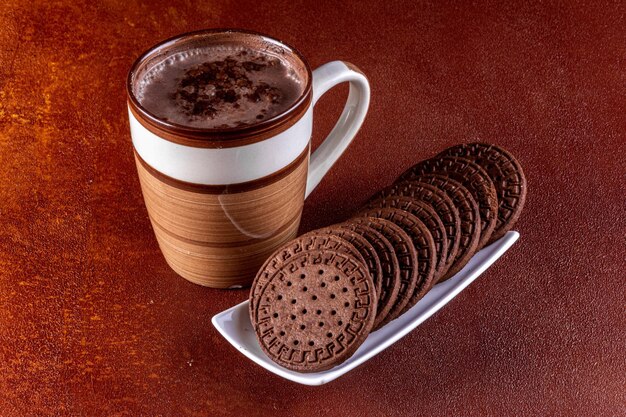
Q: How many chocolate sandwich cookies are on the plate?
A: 11